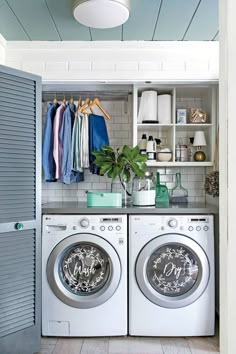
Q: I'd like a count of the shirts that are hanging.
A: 3